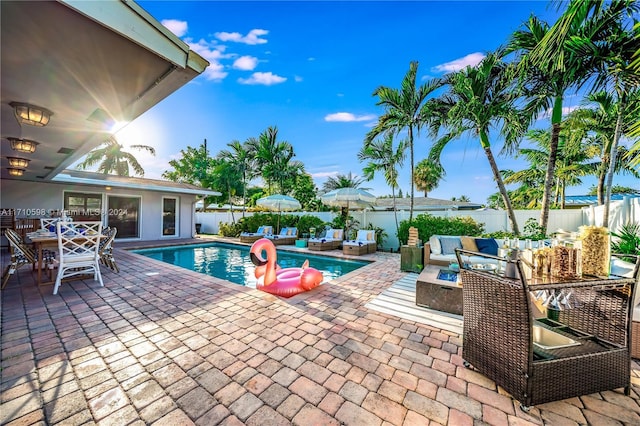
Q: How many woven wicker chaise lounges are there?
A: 4